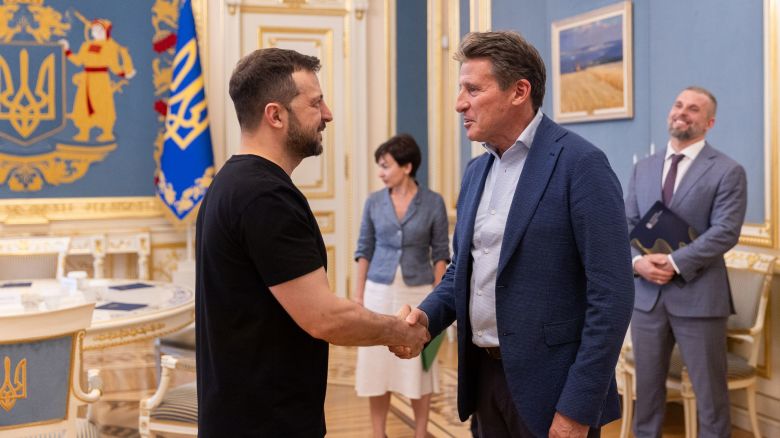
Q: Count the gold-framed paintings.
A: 1